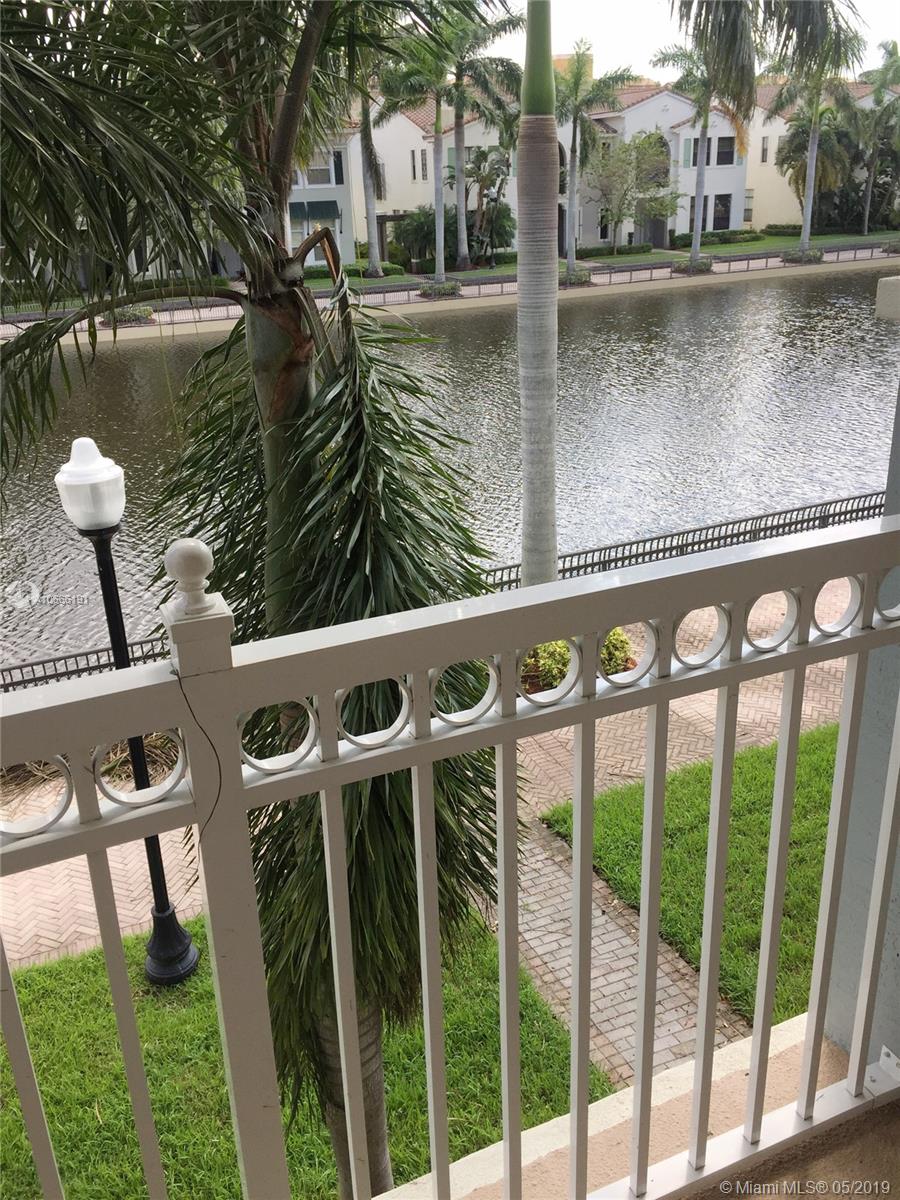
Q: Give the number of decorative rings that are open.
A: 11